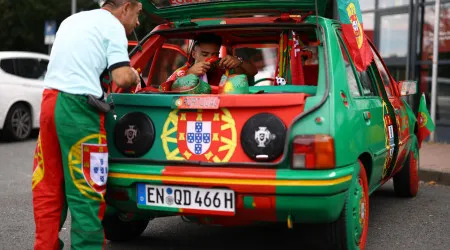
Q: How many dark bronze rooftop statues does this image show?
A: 0